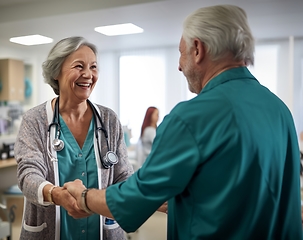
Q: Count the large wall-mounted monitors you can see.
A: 0